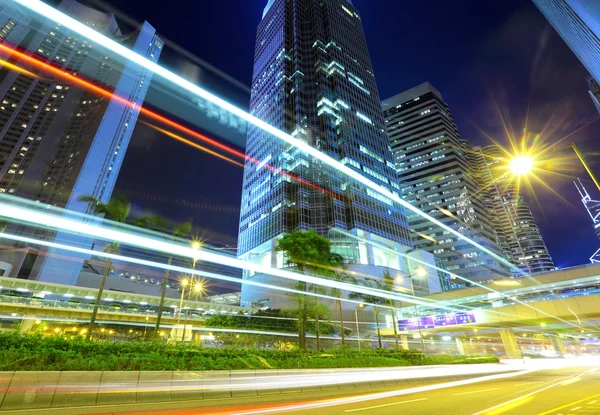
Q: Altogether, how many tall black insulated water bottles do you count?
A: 0